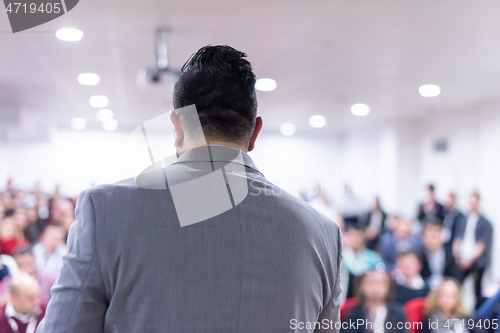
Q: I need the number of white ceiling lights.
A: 11